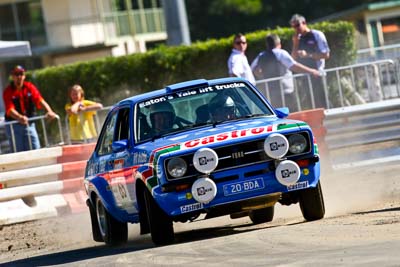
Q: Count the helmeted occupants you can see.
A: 2